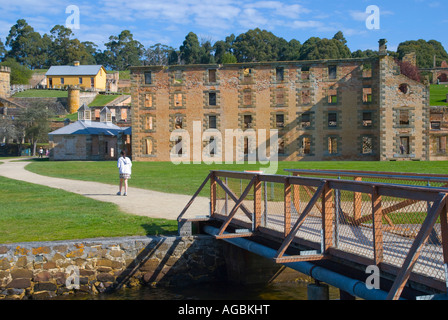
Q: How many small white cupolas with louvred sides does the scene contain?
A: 2